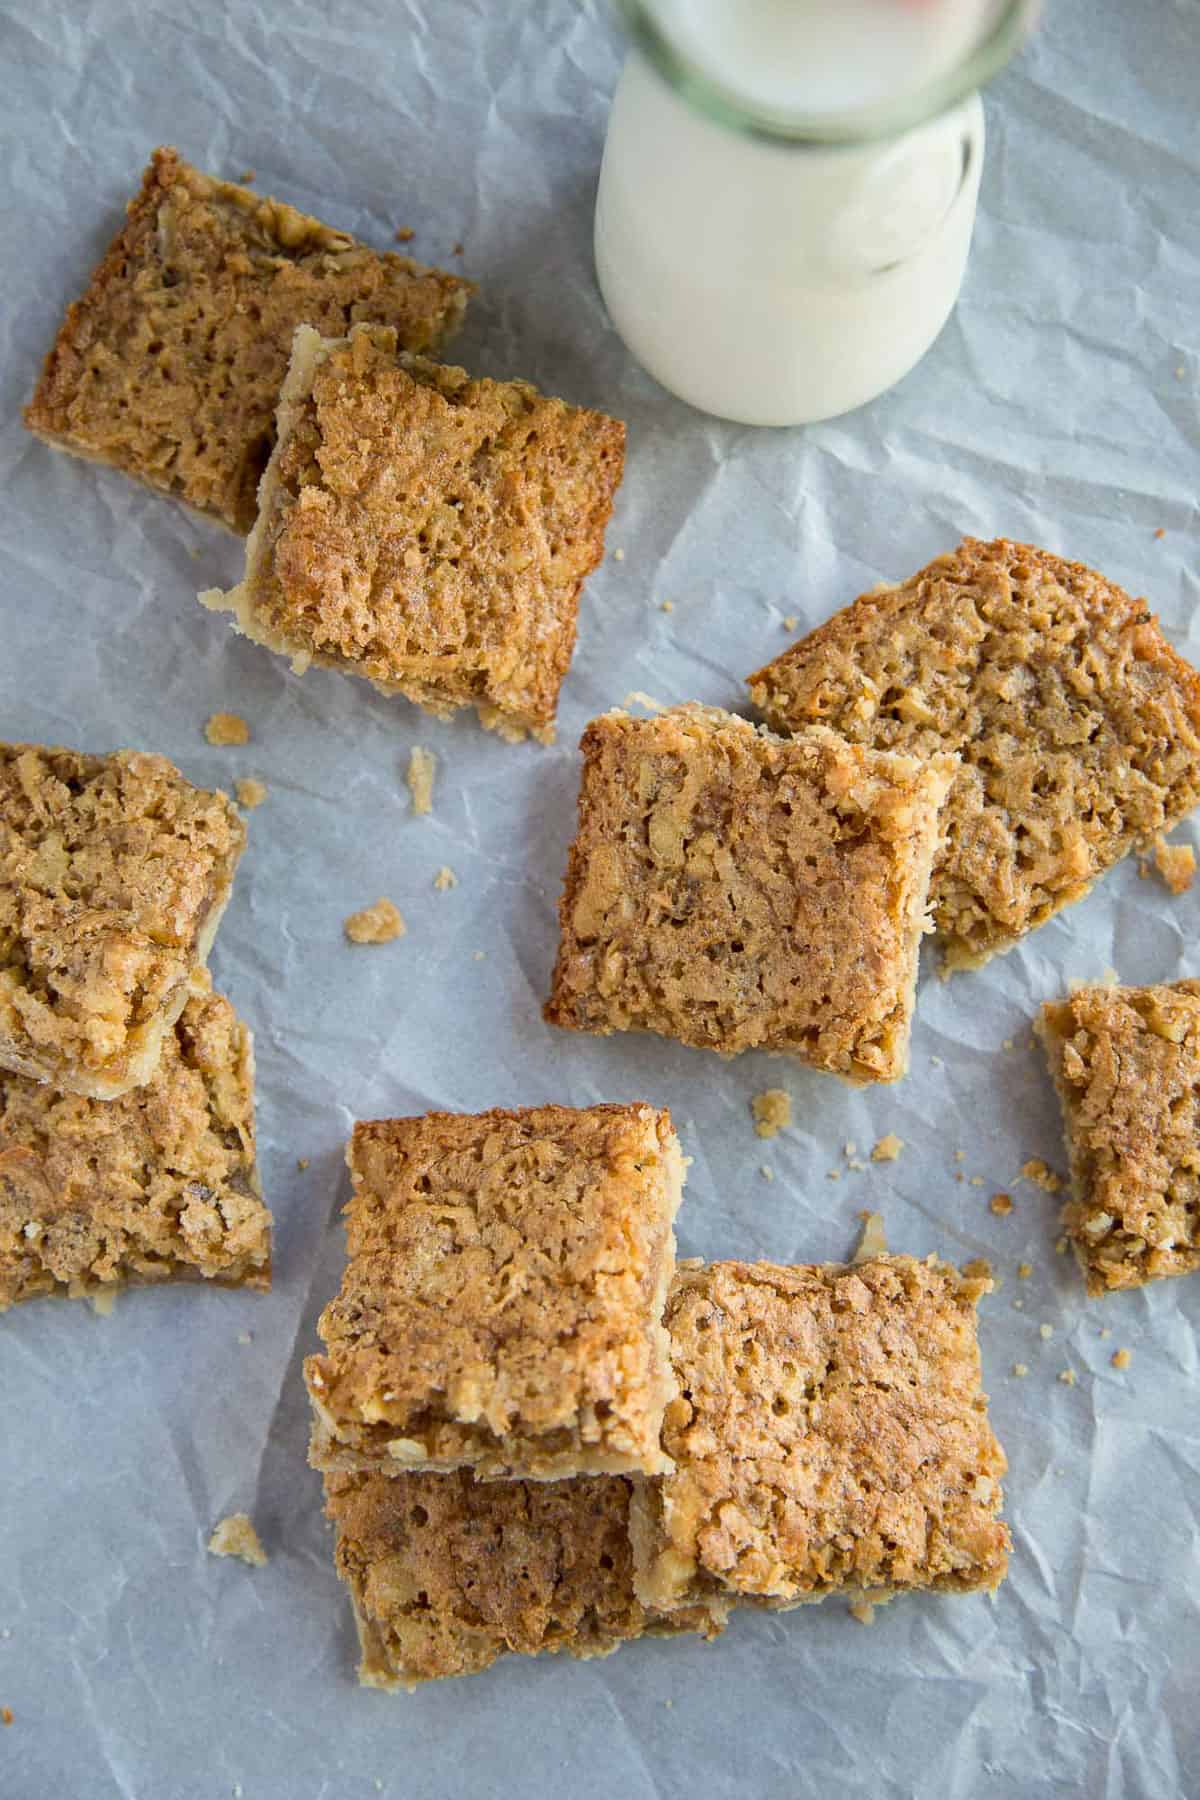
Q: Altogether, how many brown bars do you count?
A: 10